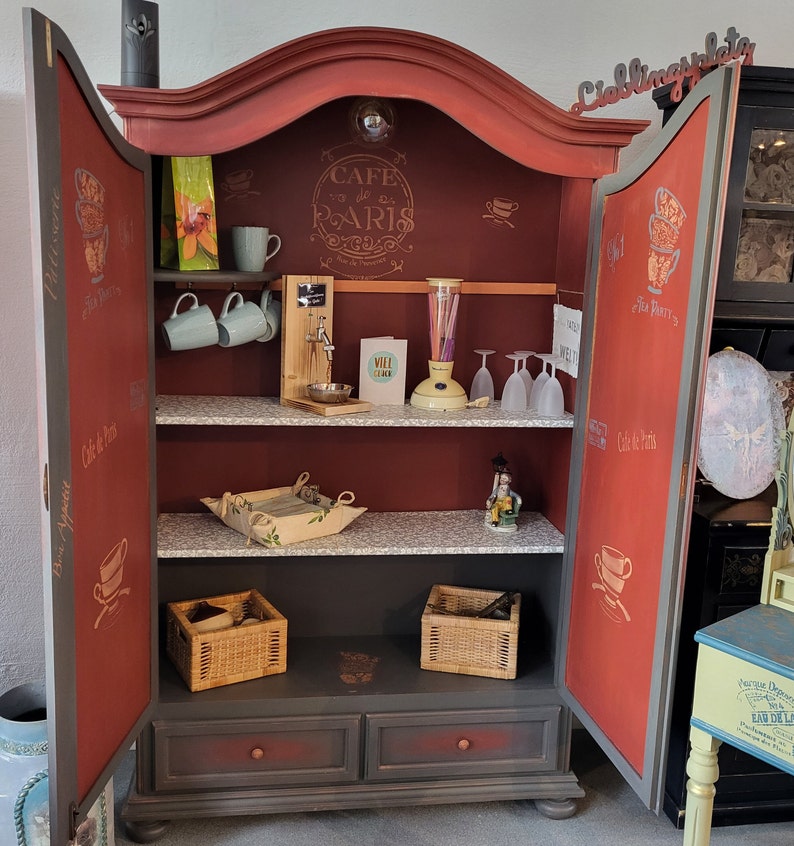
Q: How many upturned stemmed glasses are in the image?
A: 5